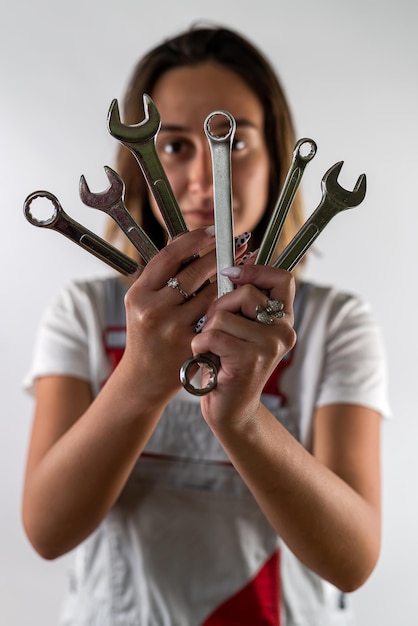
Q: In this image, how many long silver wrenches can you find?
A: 1